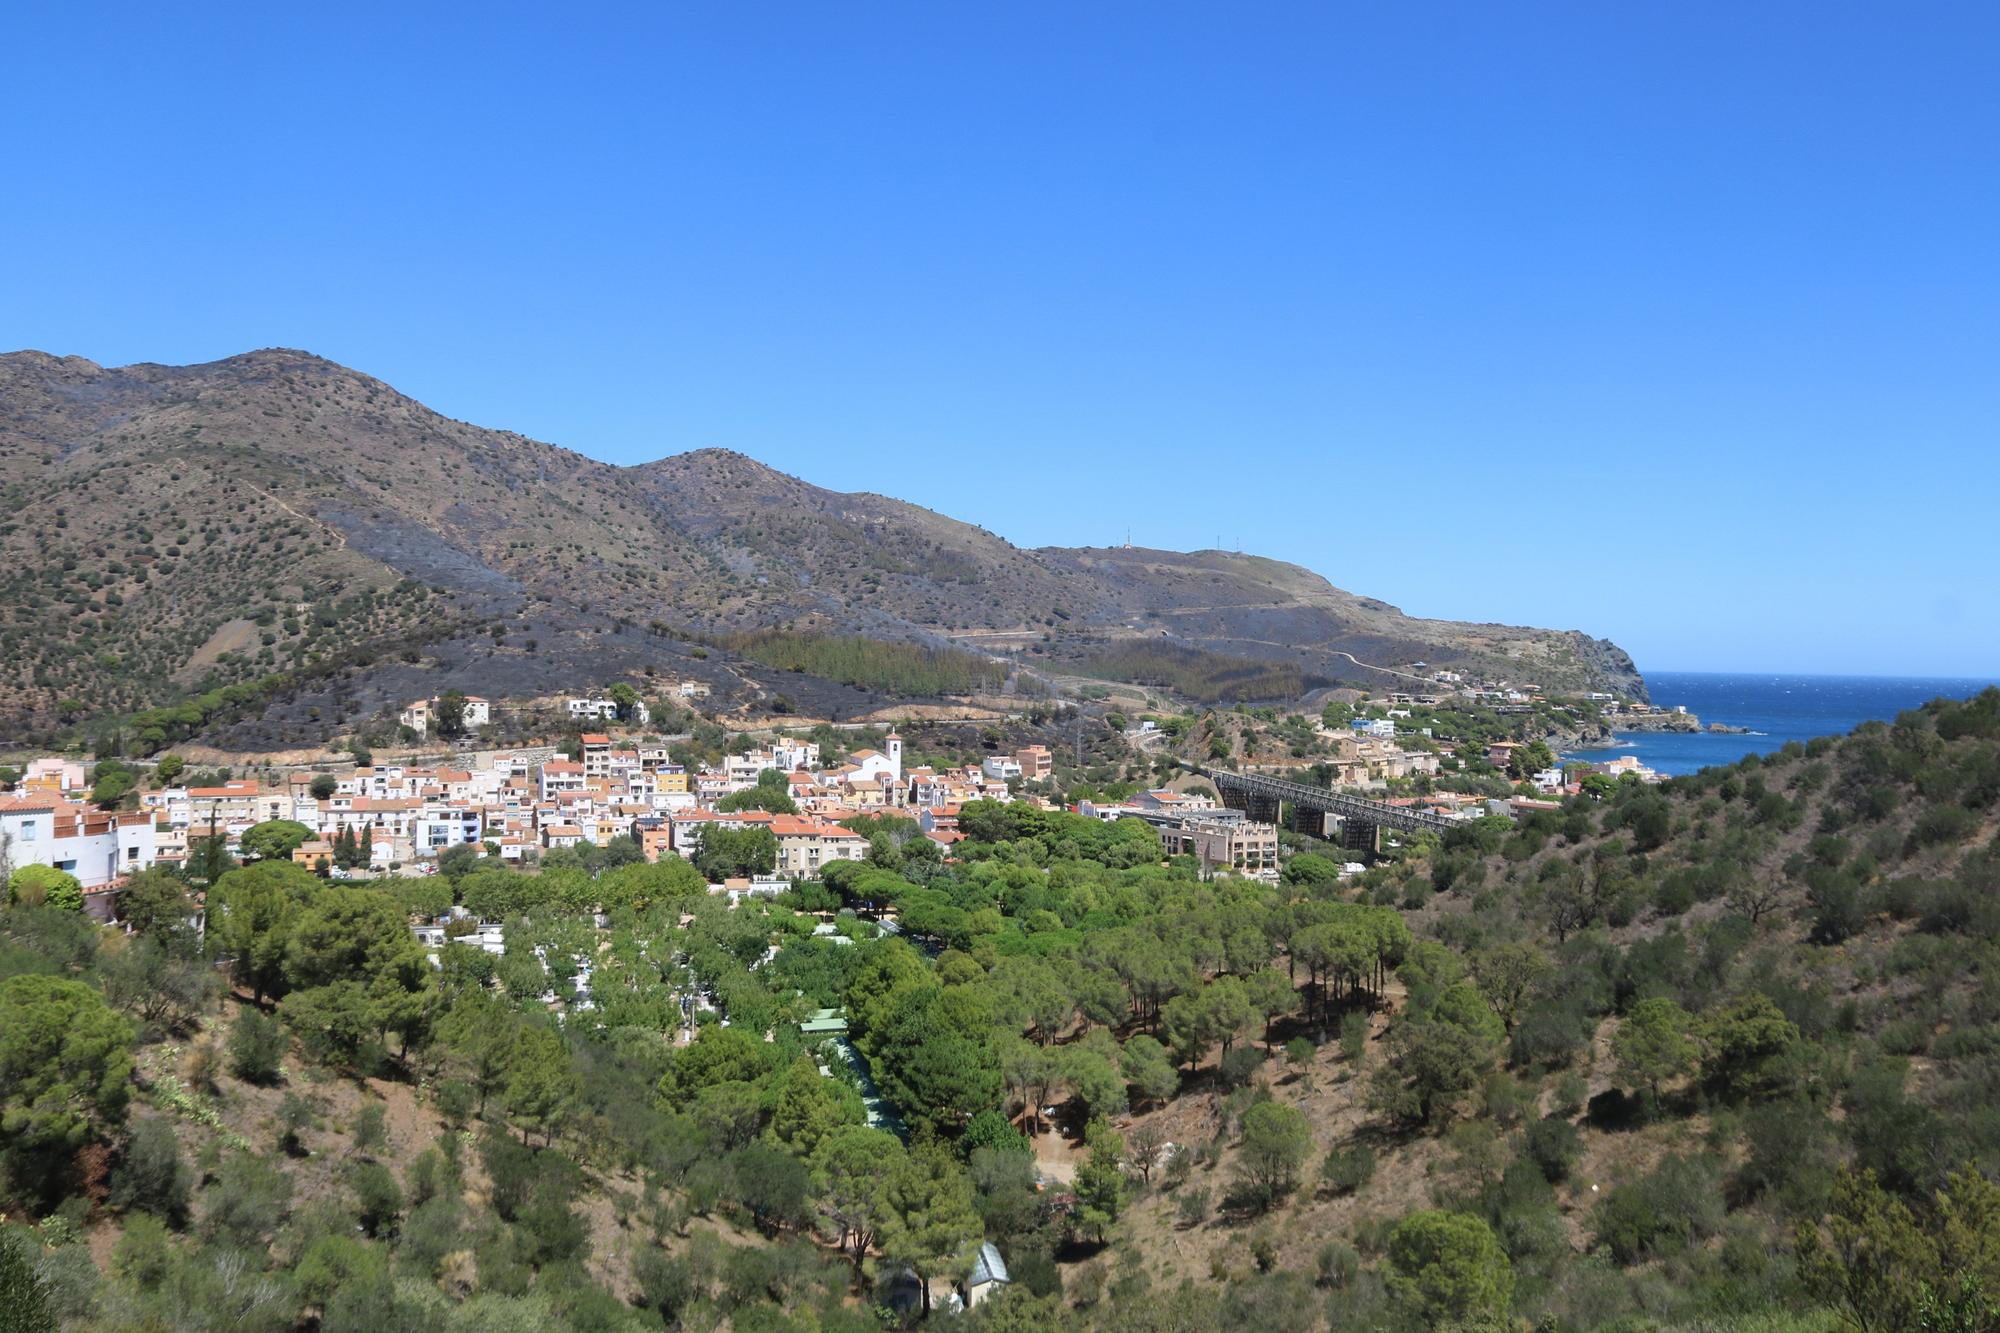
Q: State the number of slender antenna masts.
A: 3